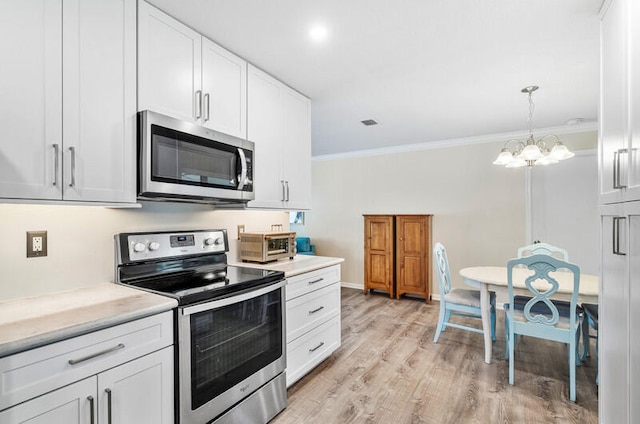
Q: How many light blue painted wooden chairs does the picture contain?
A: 4